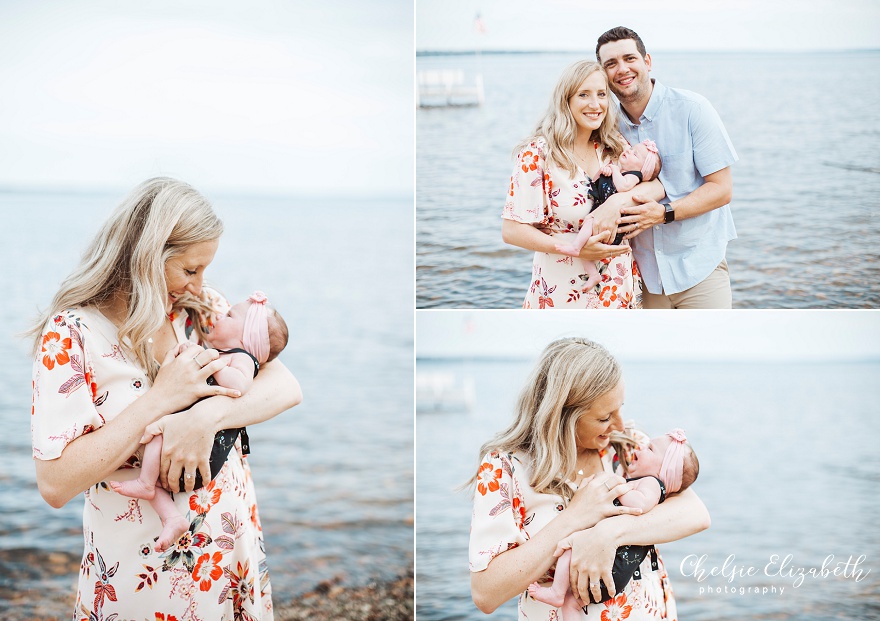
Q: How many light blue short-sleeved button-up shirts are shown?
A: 1